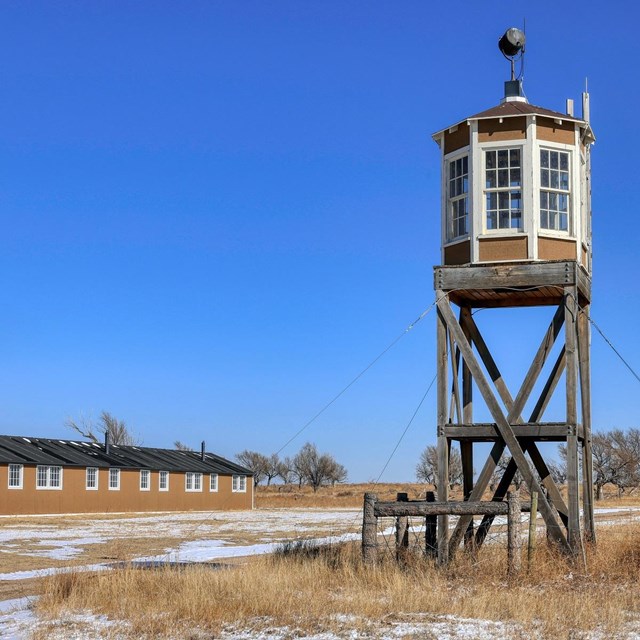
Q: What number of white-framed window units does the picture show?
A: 12